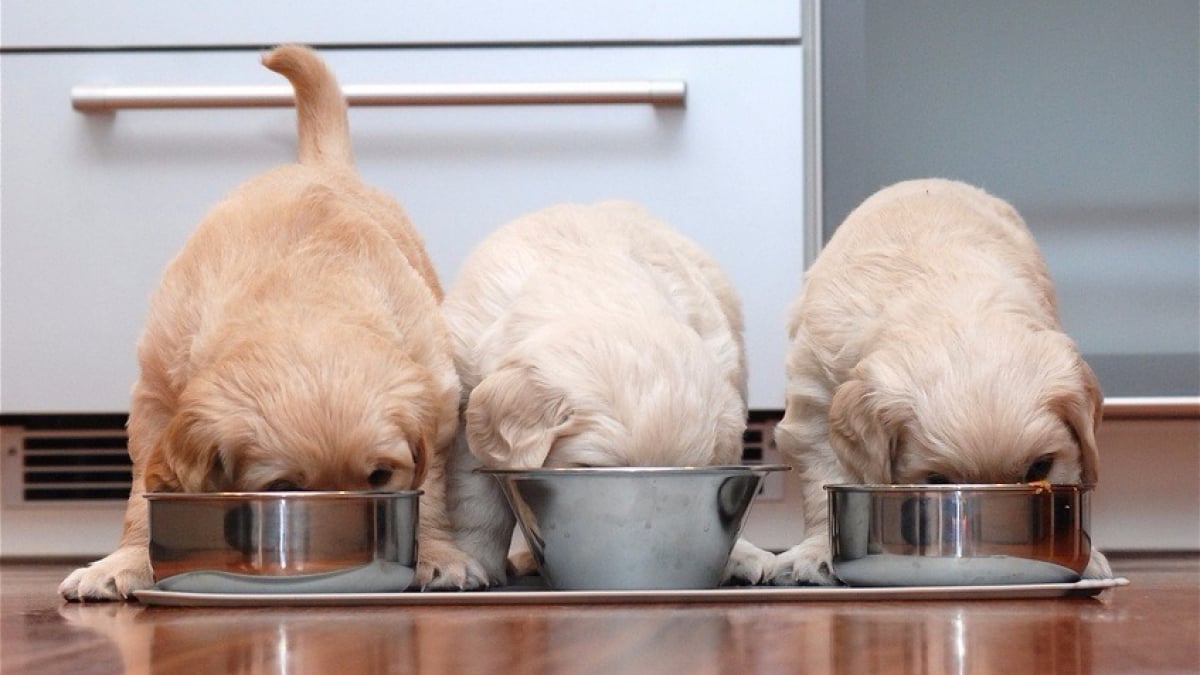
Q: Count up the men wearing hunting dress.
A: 0